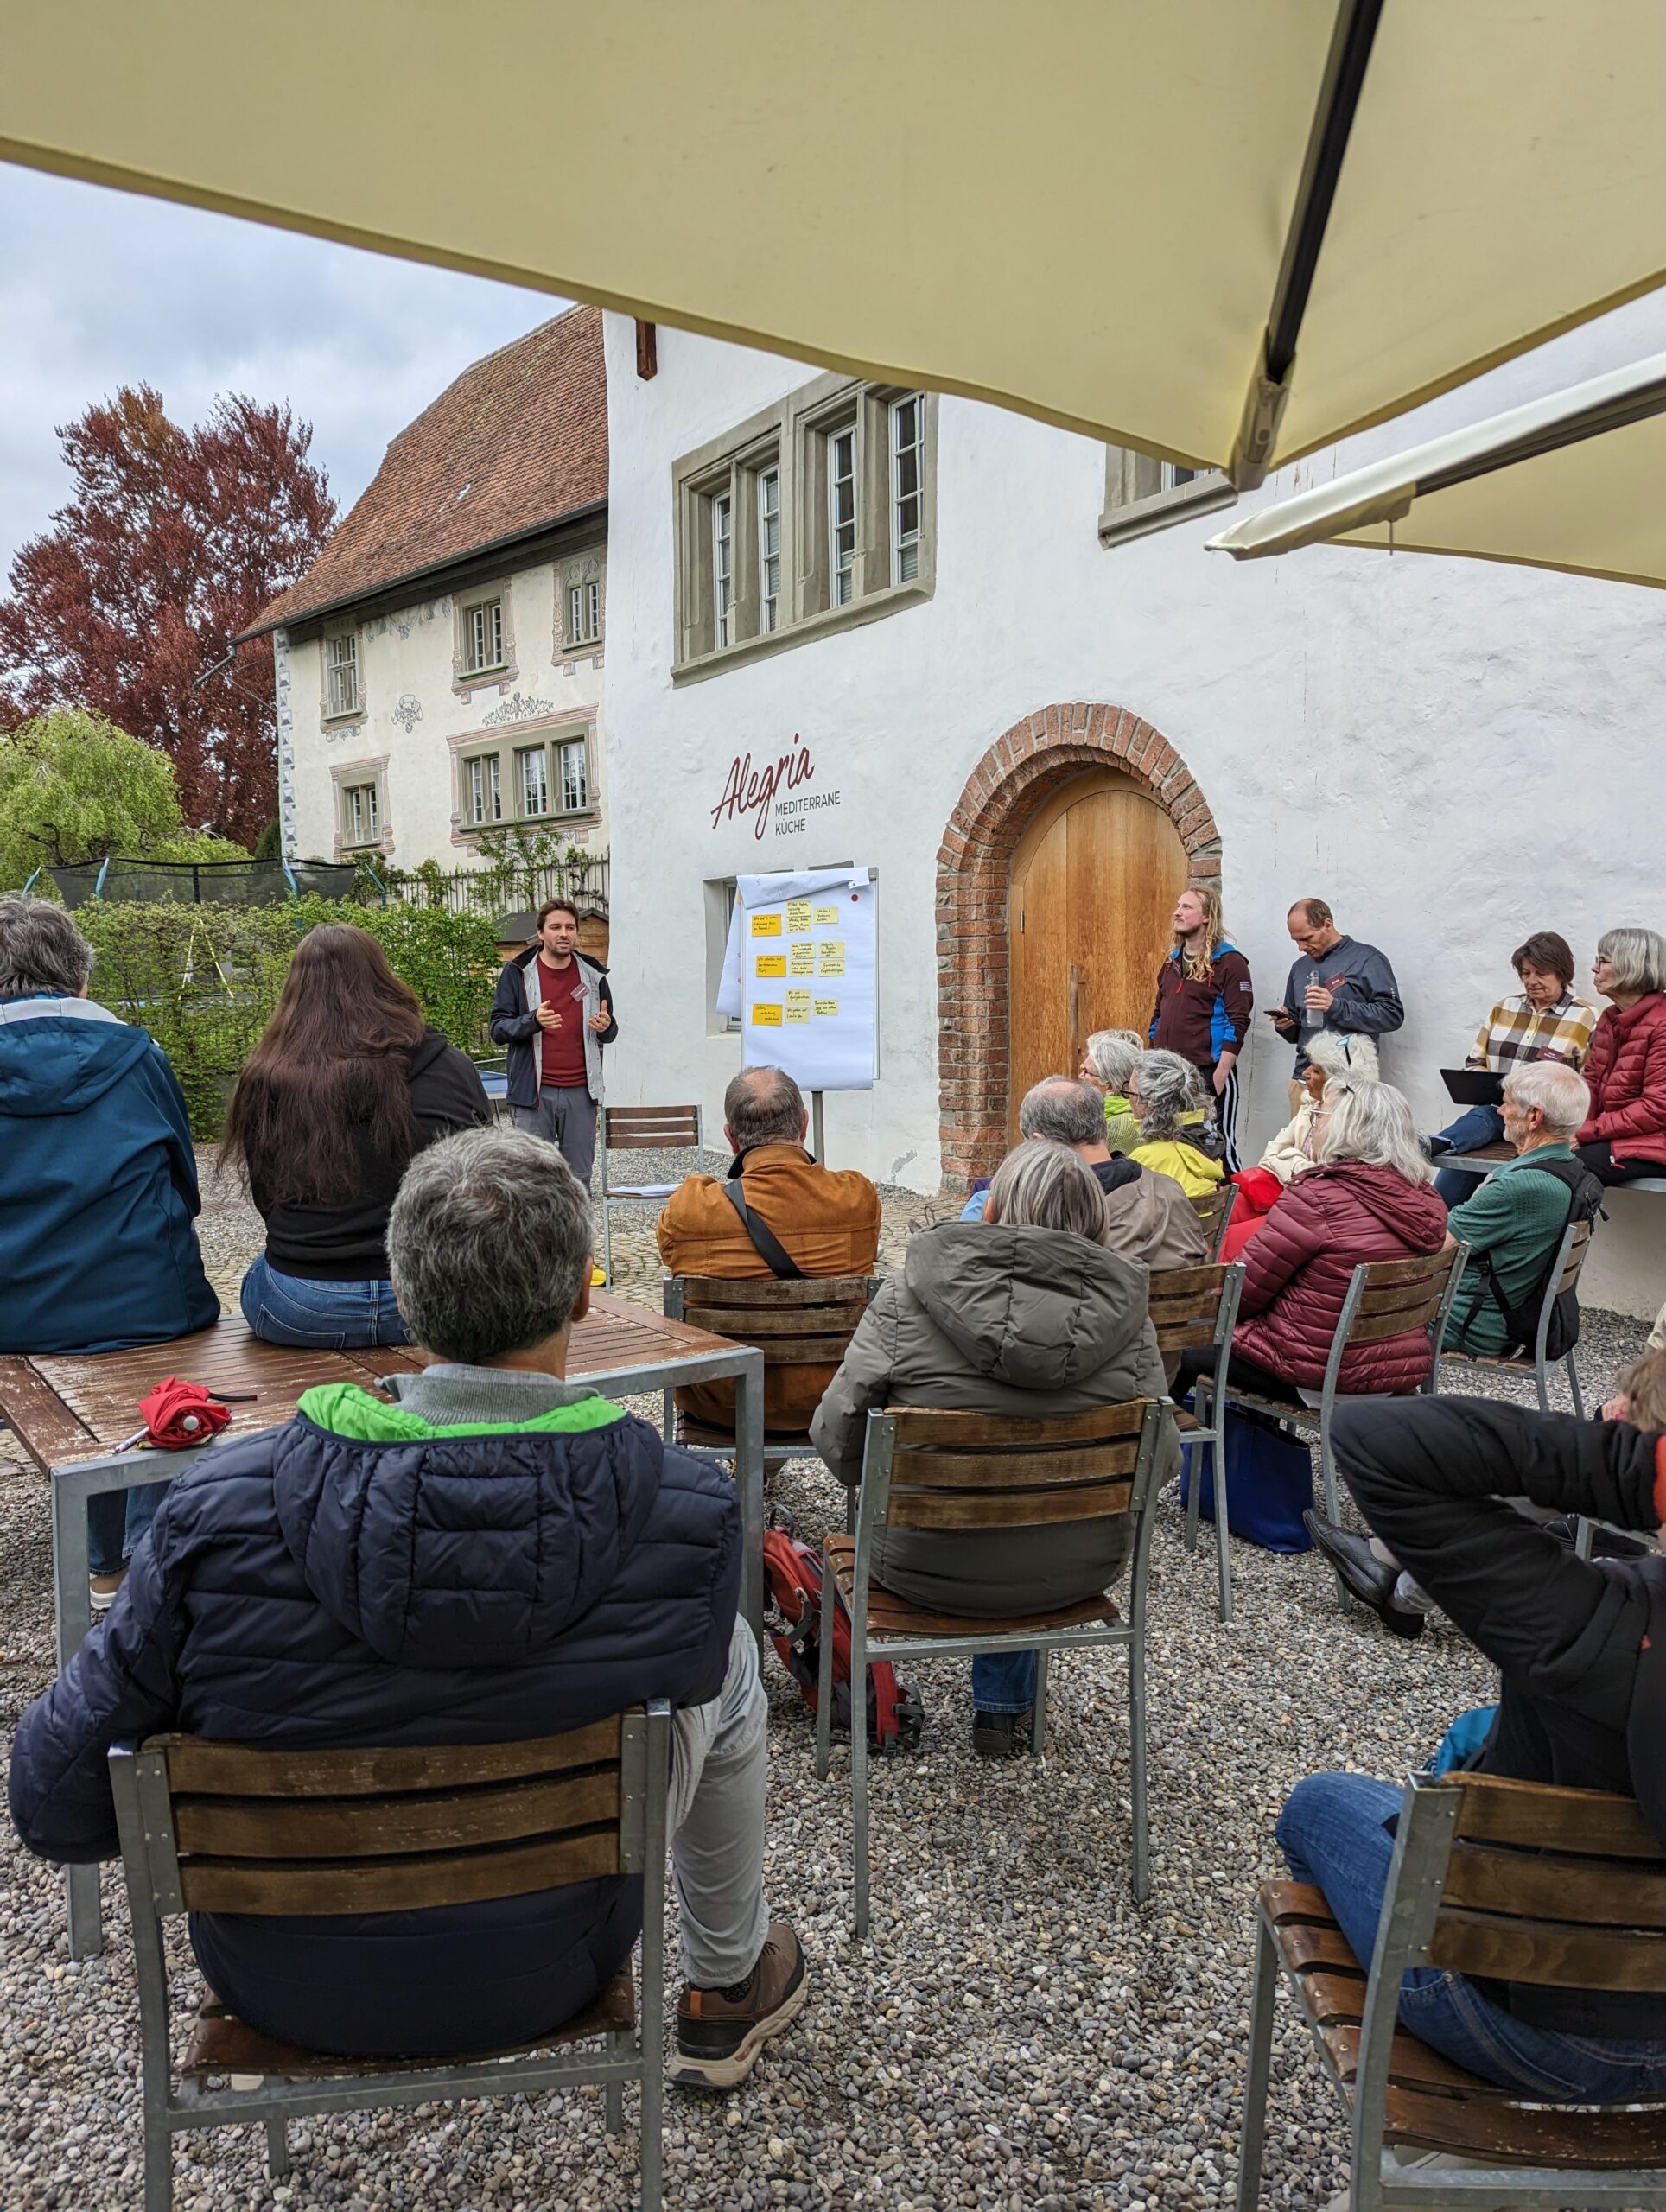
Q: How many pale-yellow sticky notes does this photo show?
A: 10